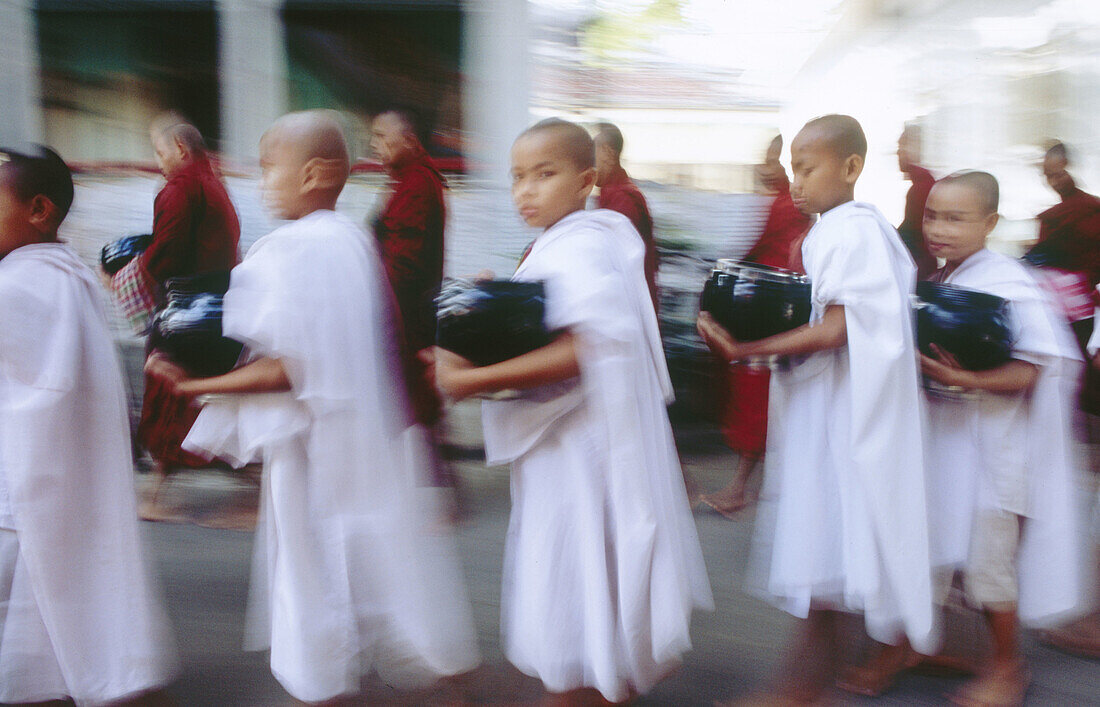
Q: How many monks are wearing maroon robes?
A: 6